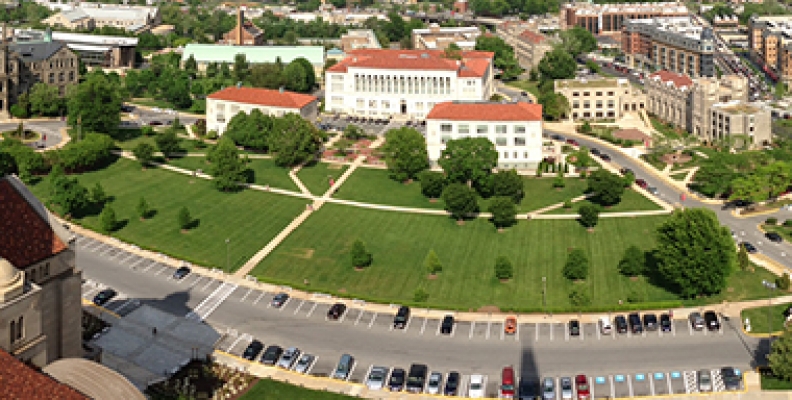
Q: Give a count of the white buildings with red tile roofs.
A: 3